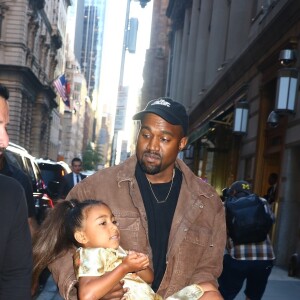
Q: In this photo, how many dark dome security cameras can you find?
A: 2